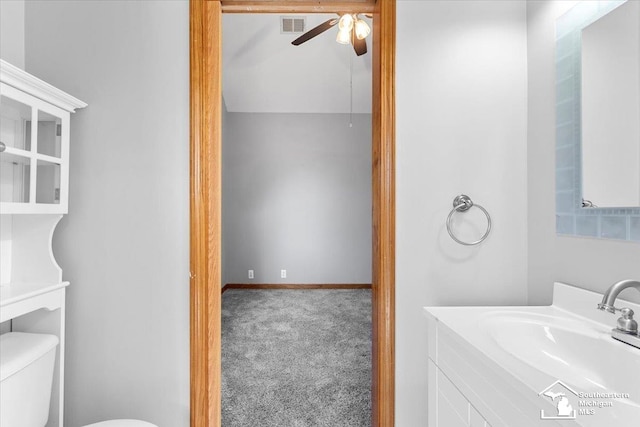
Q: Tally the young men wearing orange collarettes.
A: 0